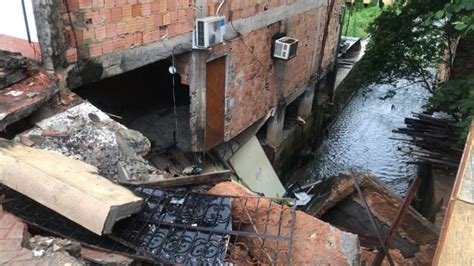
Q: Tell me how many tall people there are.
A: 0